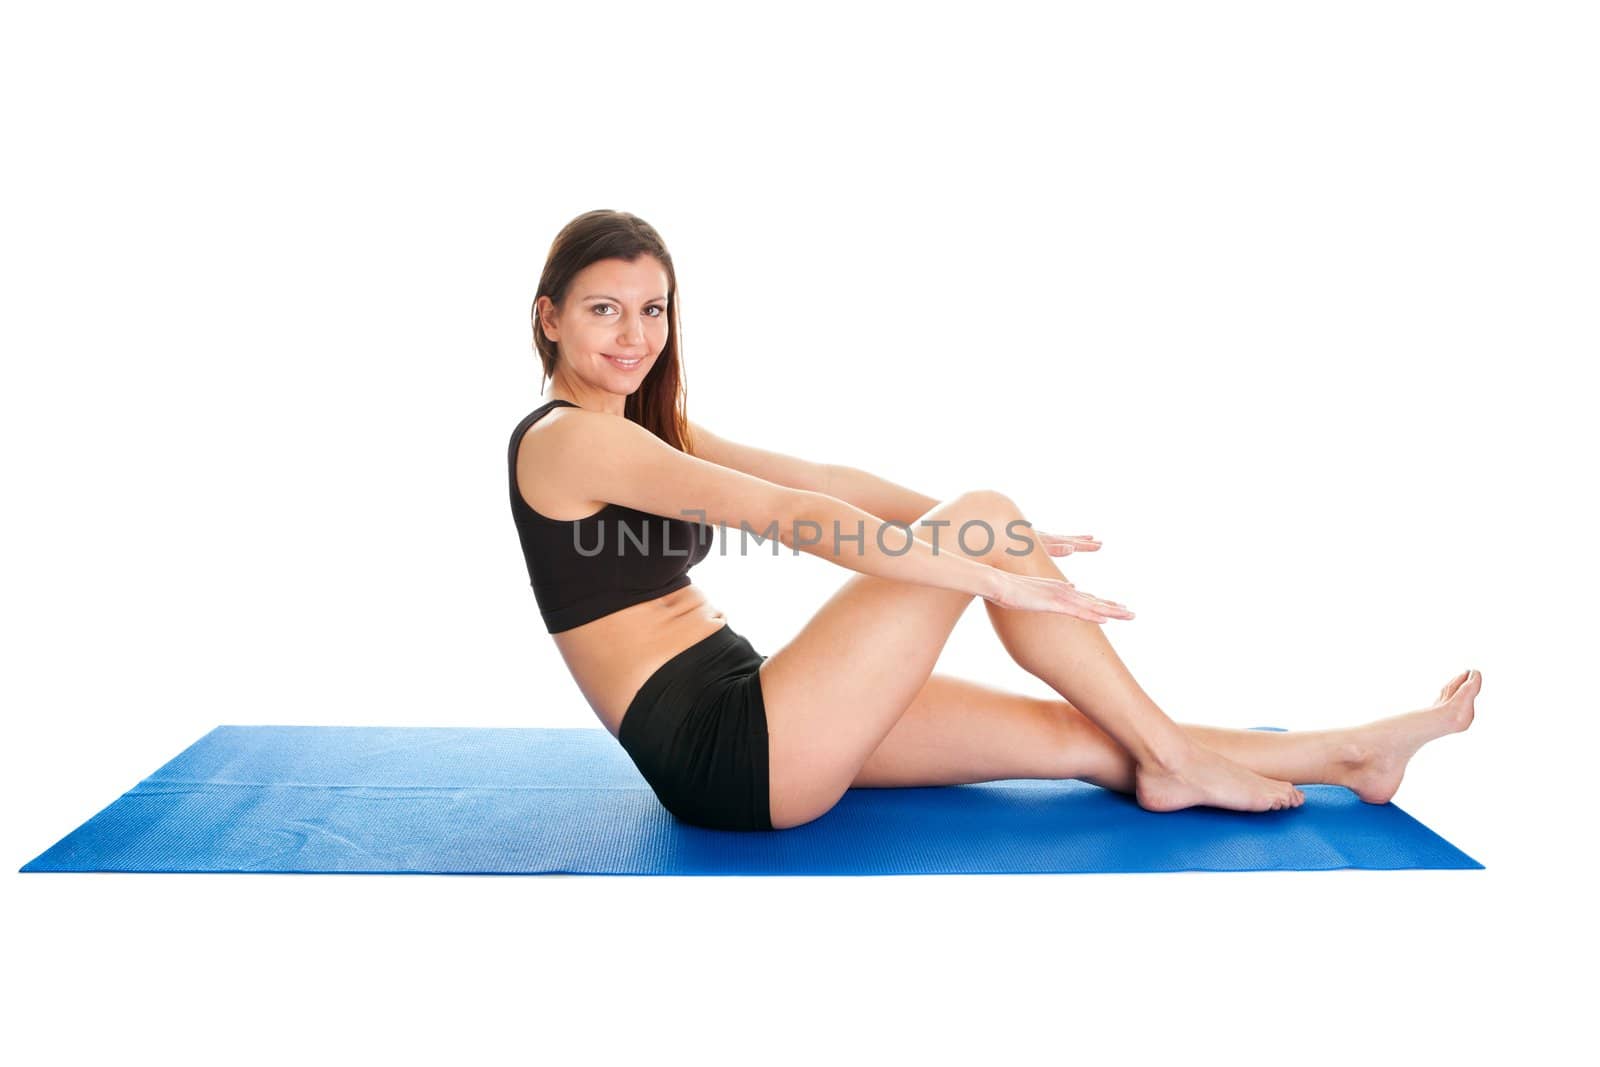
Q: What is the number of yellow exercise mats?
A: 0